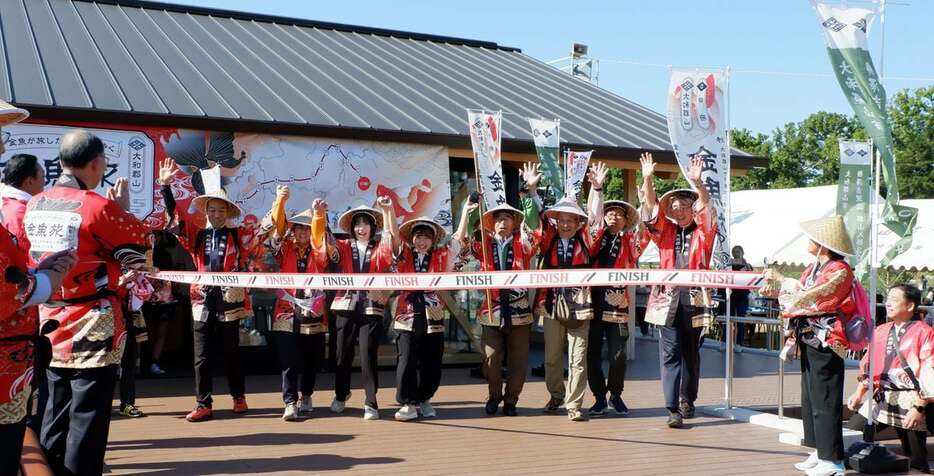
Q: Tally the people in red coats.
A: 13